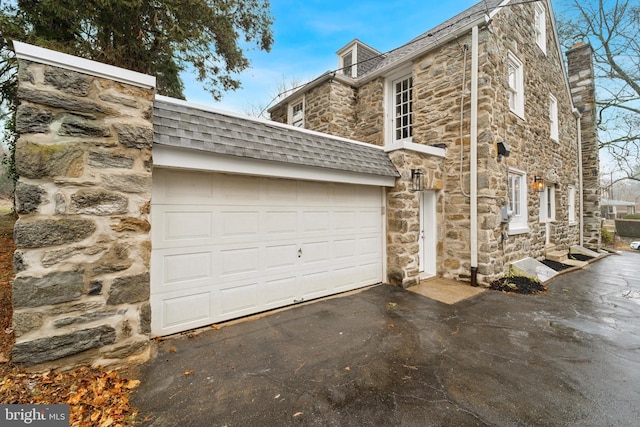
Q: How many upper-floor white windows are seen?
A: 6